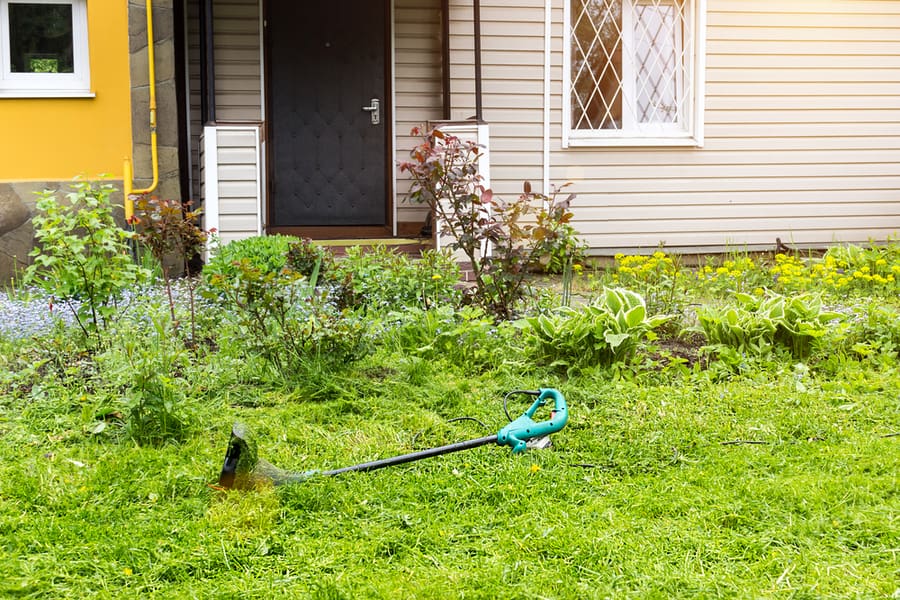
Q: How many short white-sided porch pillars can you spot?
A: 2